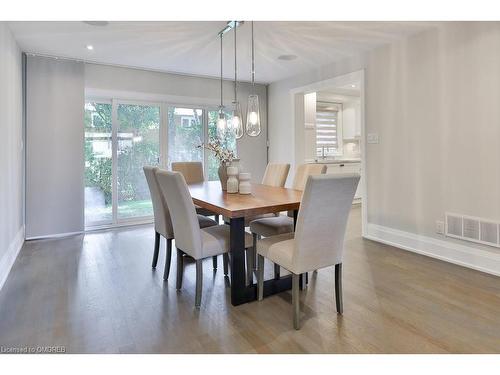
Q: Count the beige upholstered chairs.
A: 6